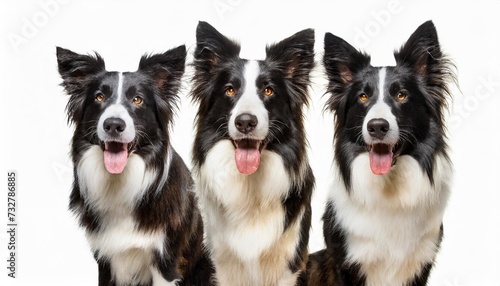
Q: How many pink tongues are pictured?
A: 3